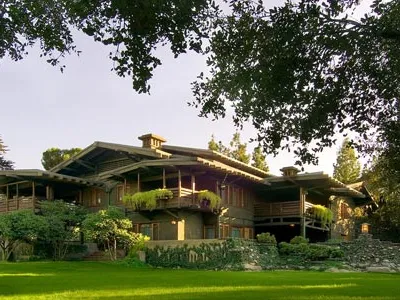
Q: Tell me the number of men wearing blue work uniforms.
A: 0